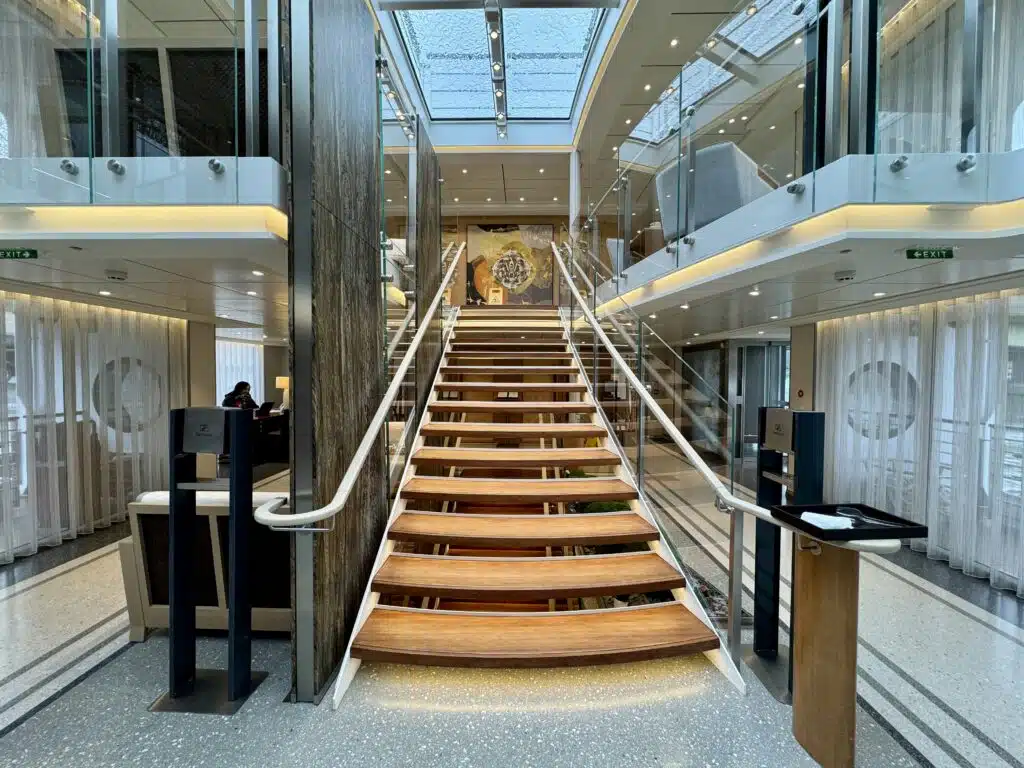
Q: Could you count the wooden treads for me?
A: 14